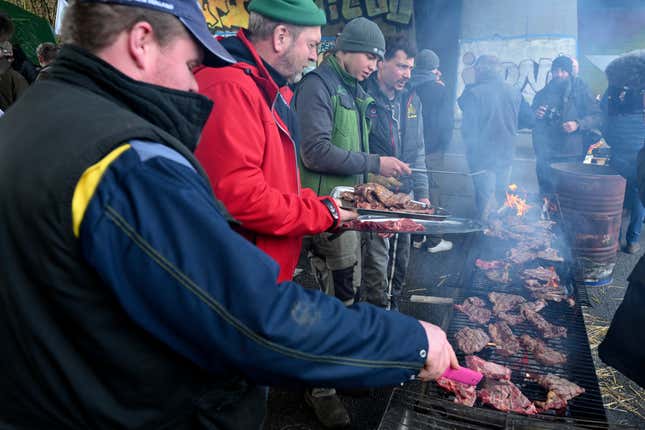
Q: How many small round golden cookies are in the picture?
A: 0